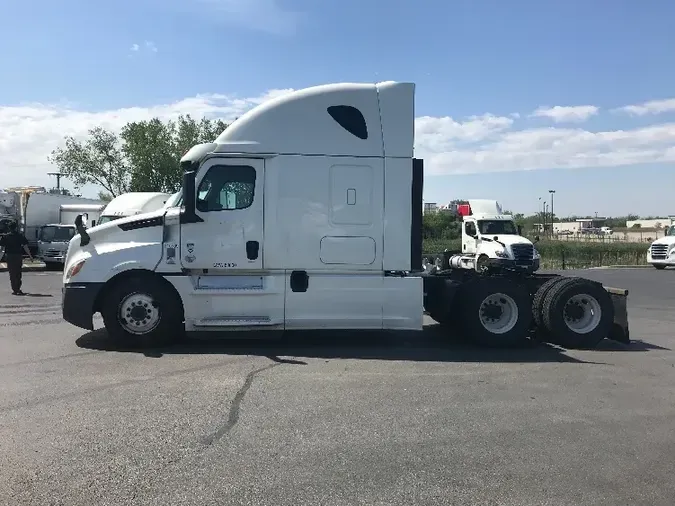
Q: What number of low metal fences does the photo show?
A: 1